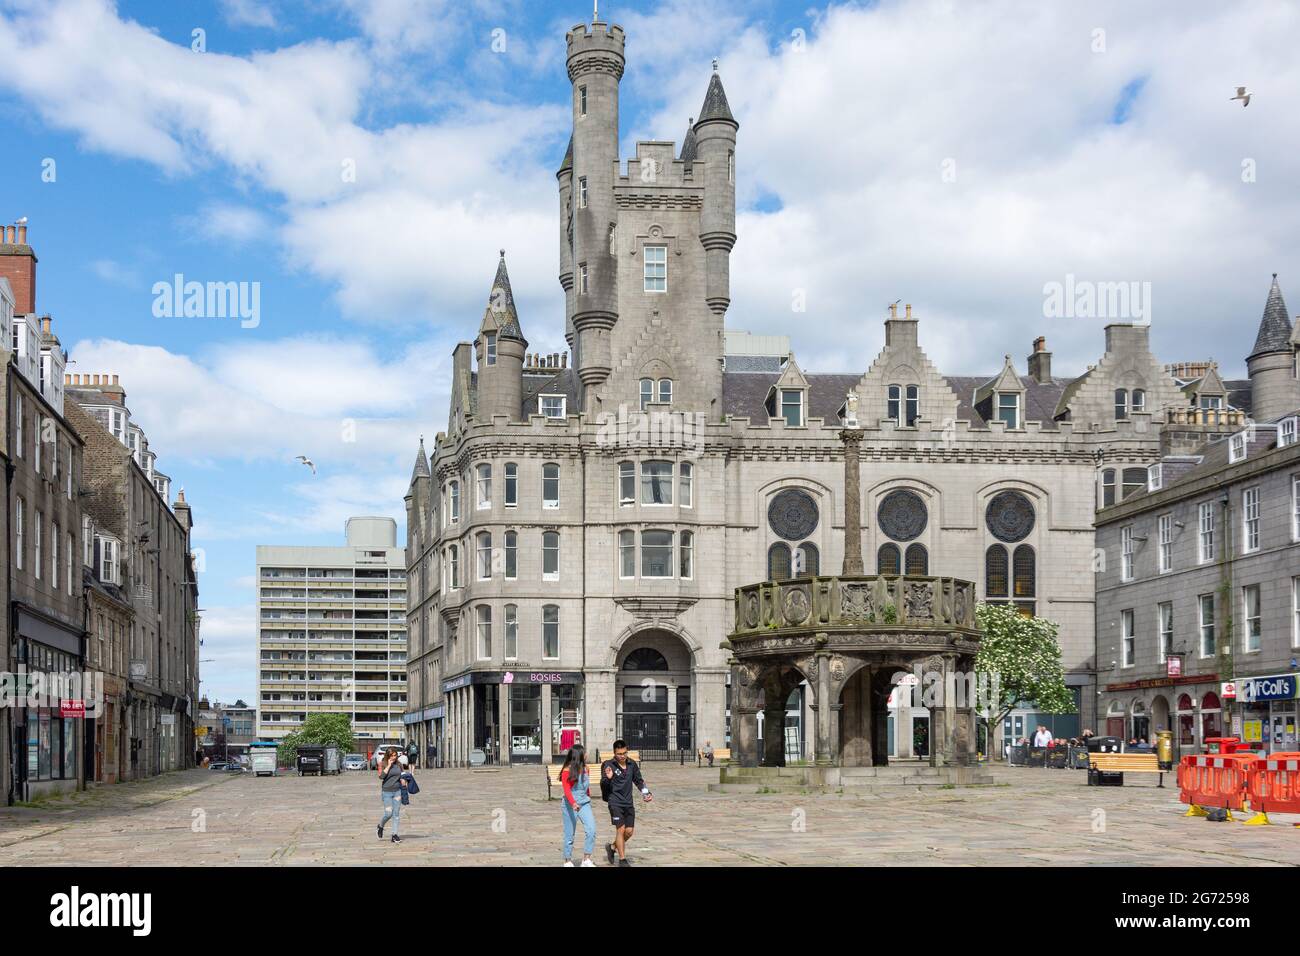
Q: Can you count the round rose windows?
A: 3